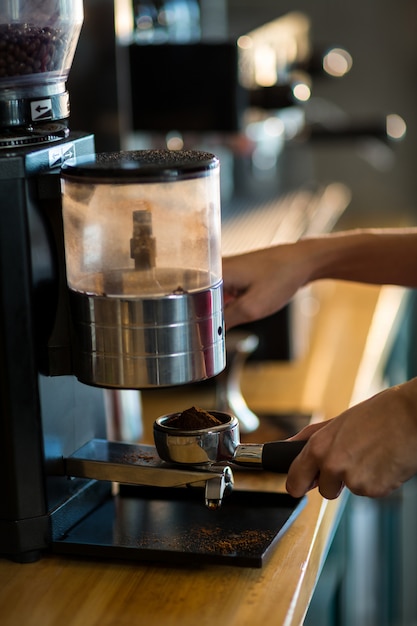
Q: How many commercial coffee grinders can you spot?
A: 1